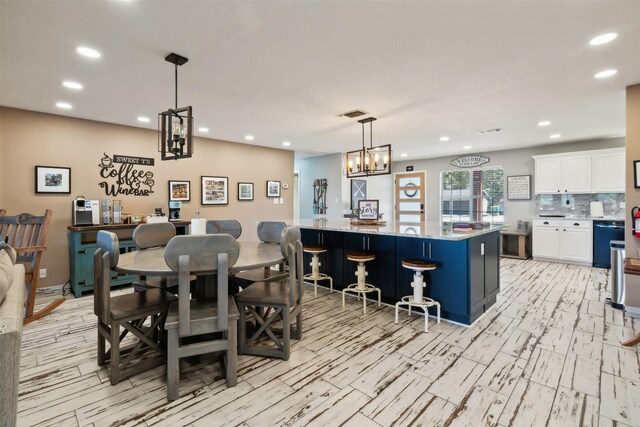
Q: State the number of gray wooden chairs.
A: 6